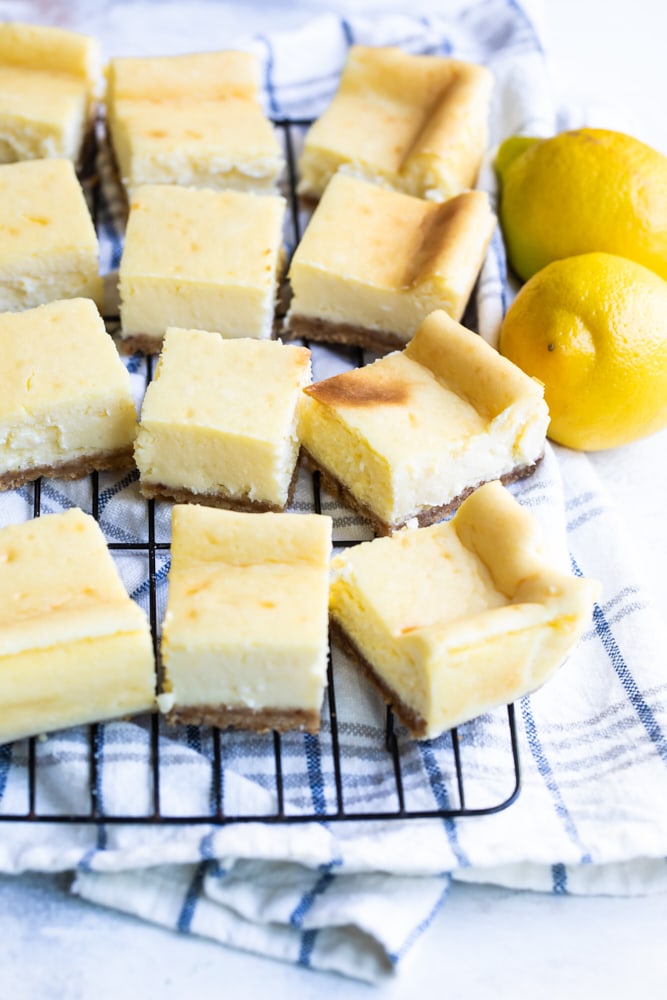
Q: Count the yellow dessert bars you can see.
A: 12